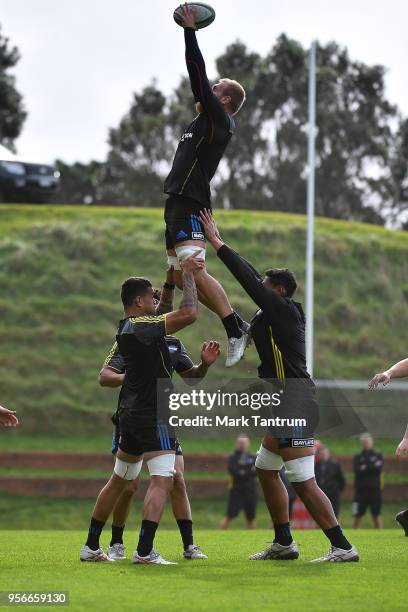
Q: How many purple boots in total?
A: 0